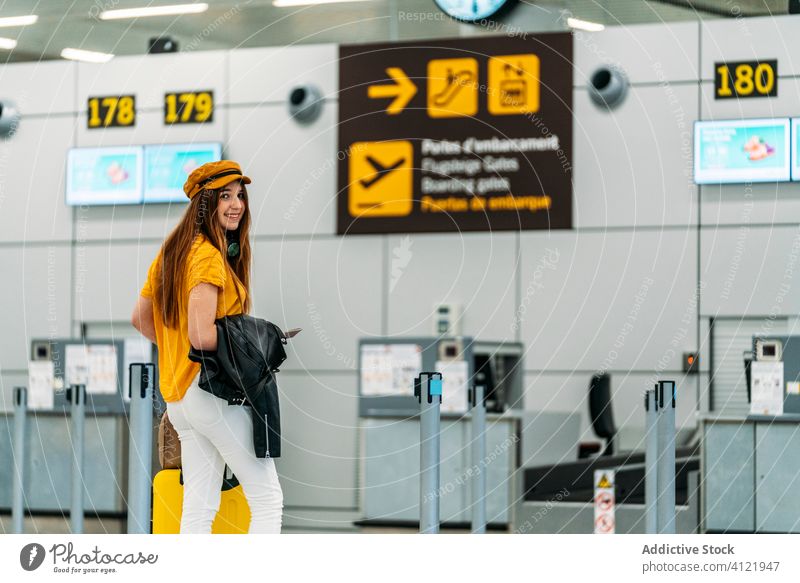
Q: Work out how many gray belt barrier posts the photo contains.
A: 7